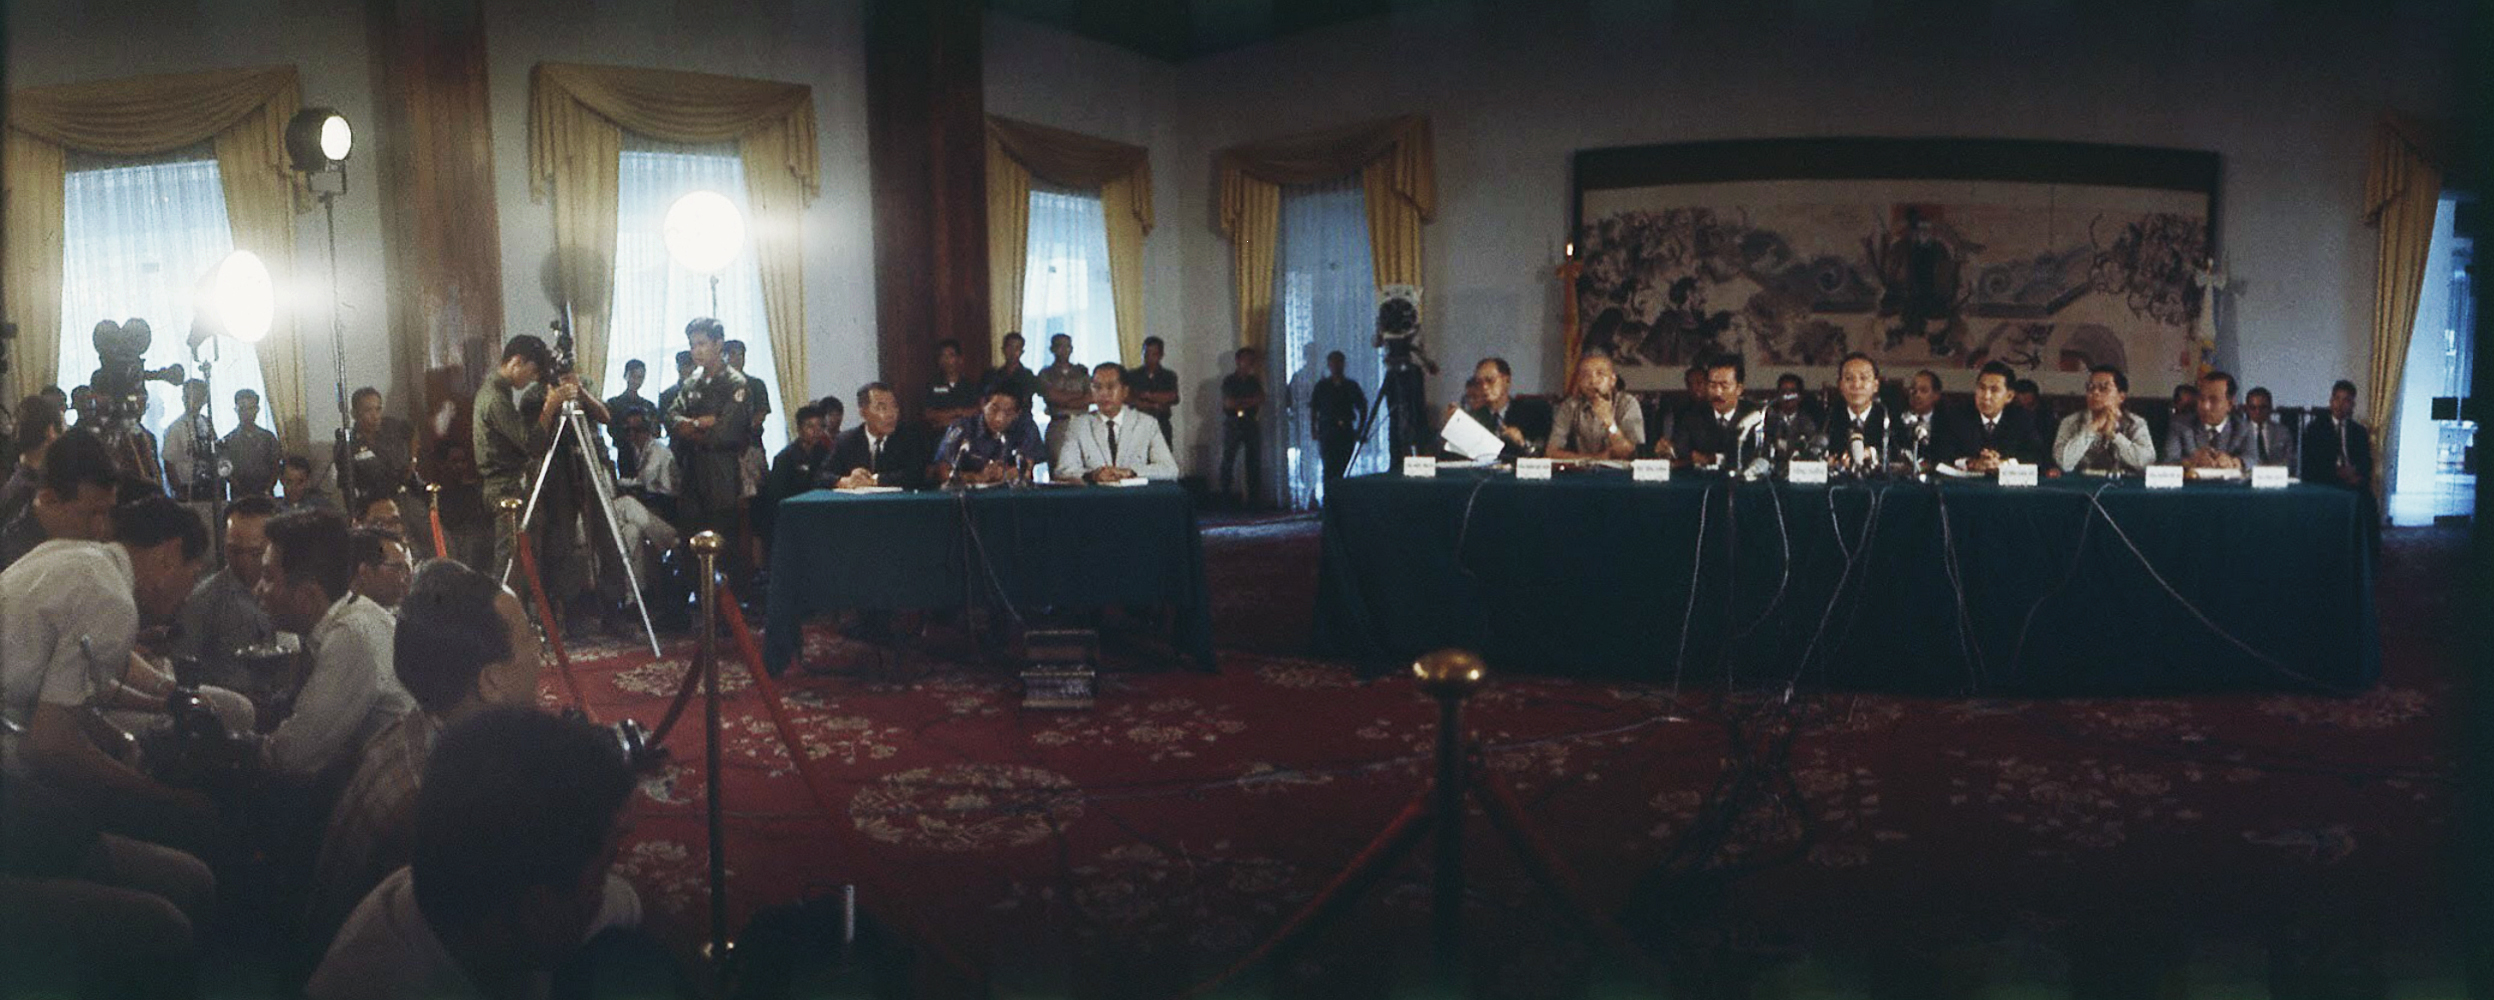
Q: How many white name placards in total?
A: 7